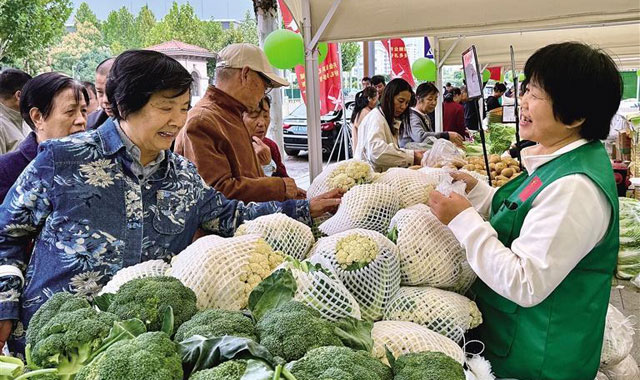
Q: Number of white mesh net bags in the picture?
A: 11